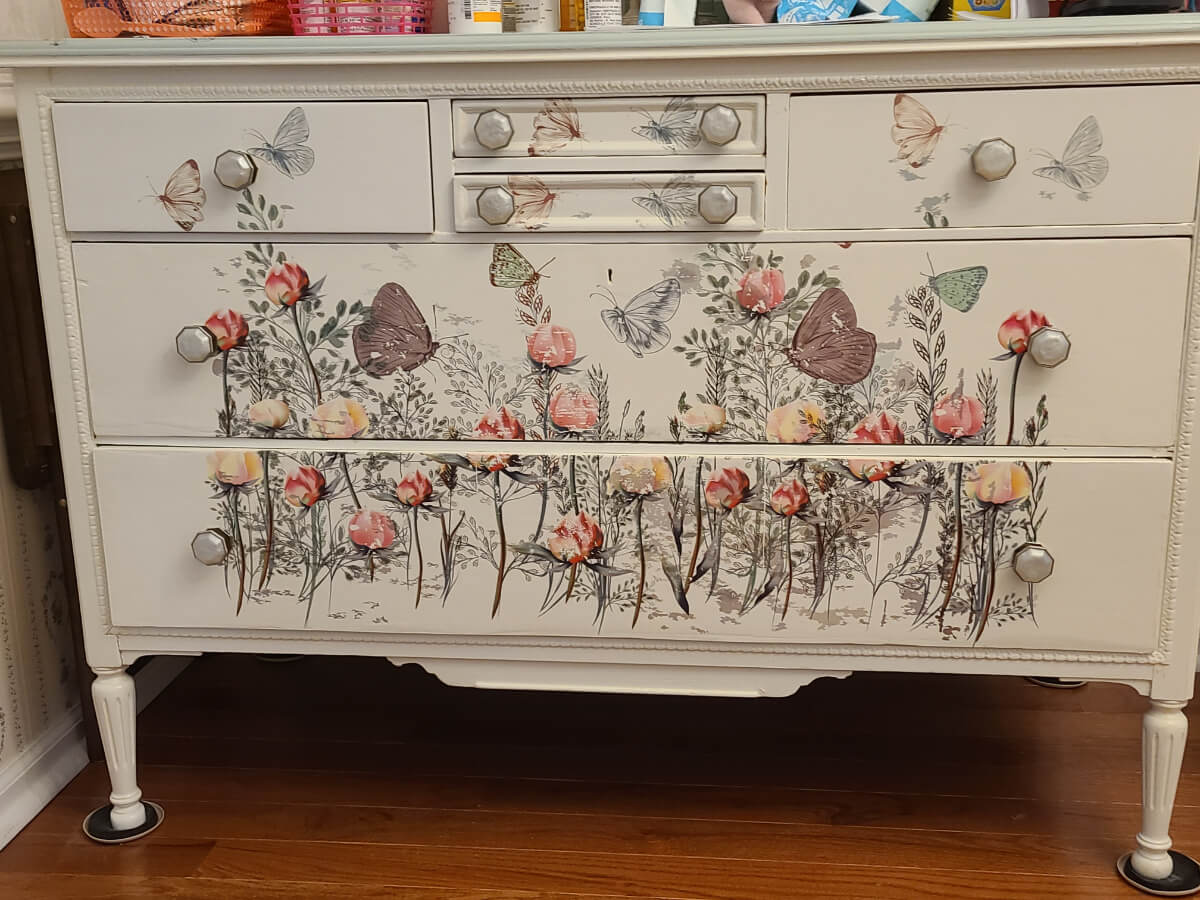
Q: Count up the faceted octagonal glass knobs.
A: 10